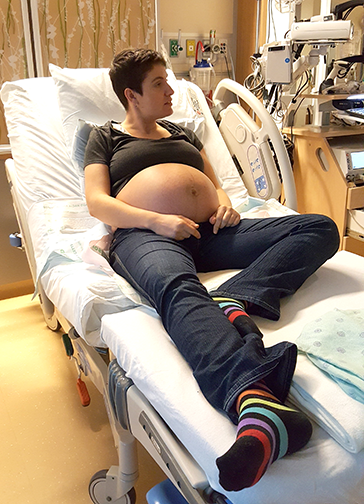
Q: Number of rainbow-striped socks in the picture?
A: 2